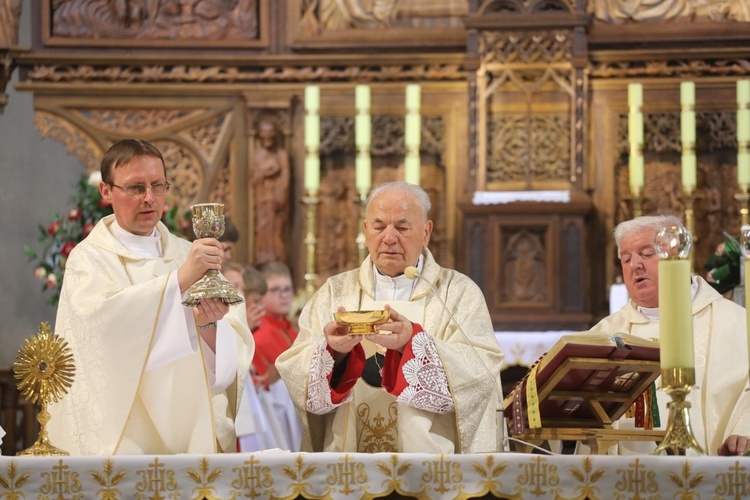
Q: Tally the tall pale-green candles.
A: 6